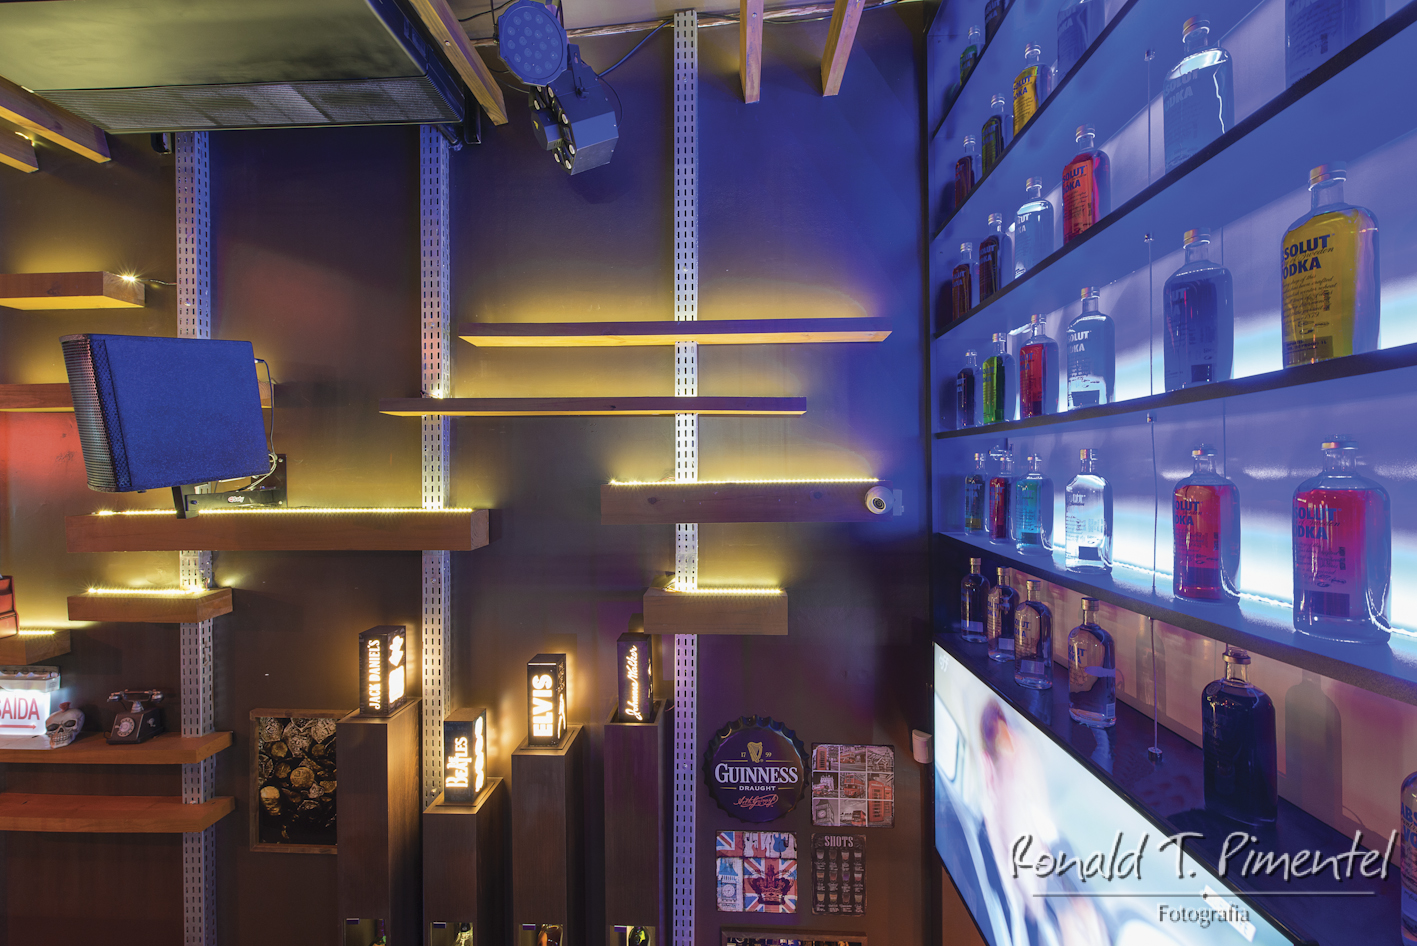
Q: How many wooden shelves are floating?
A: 11